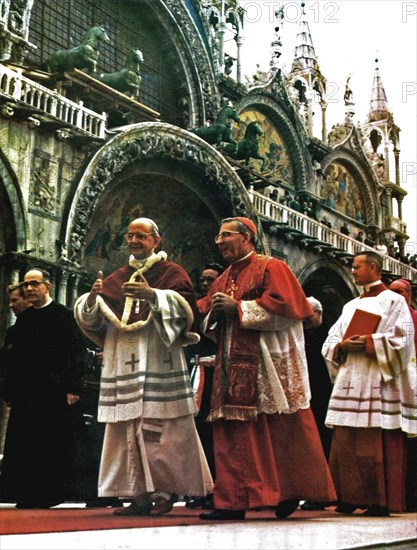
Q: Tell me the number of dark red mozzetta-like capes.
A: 1